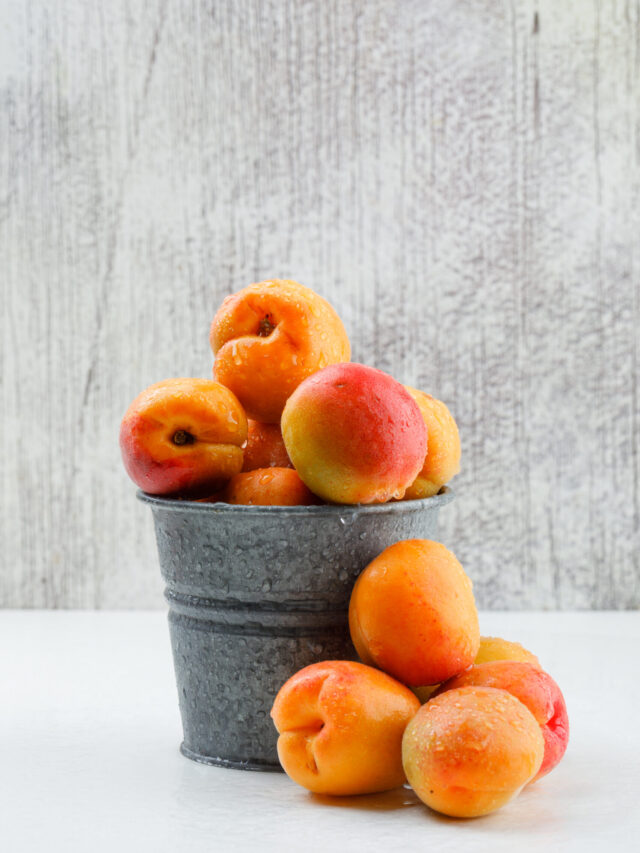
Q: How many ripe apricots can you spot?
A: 11